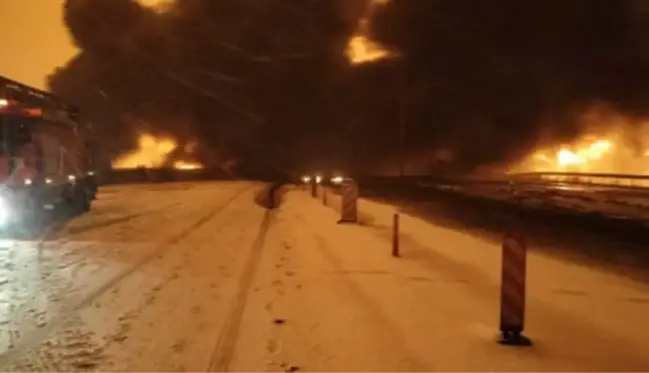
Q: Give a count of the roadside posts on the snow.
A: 5